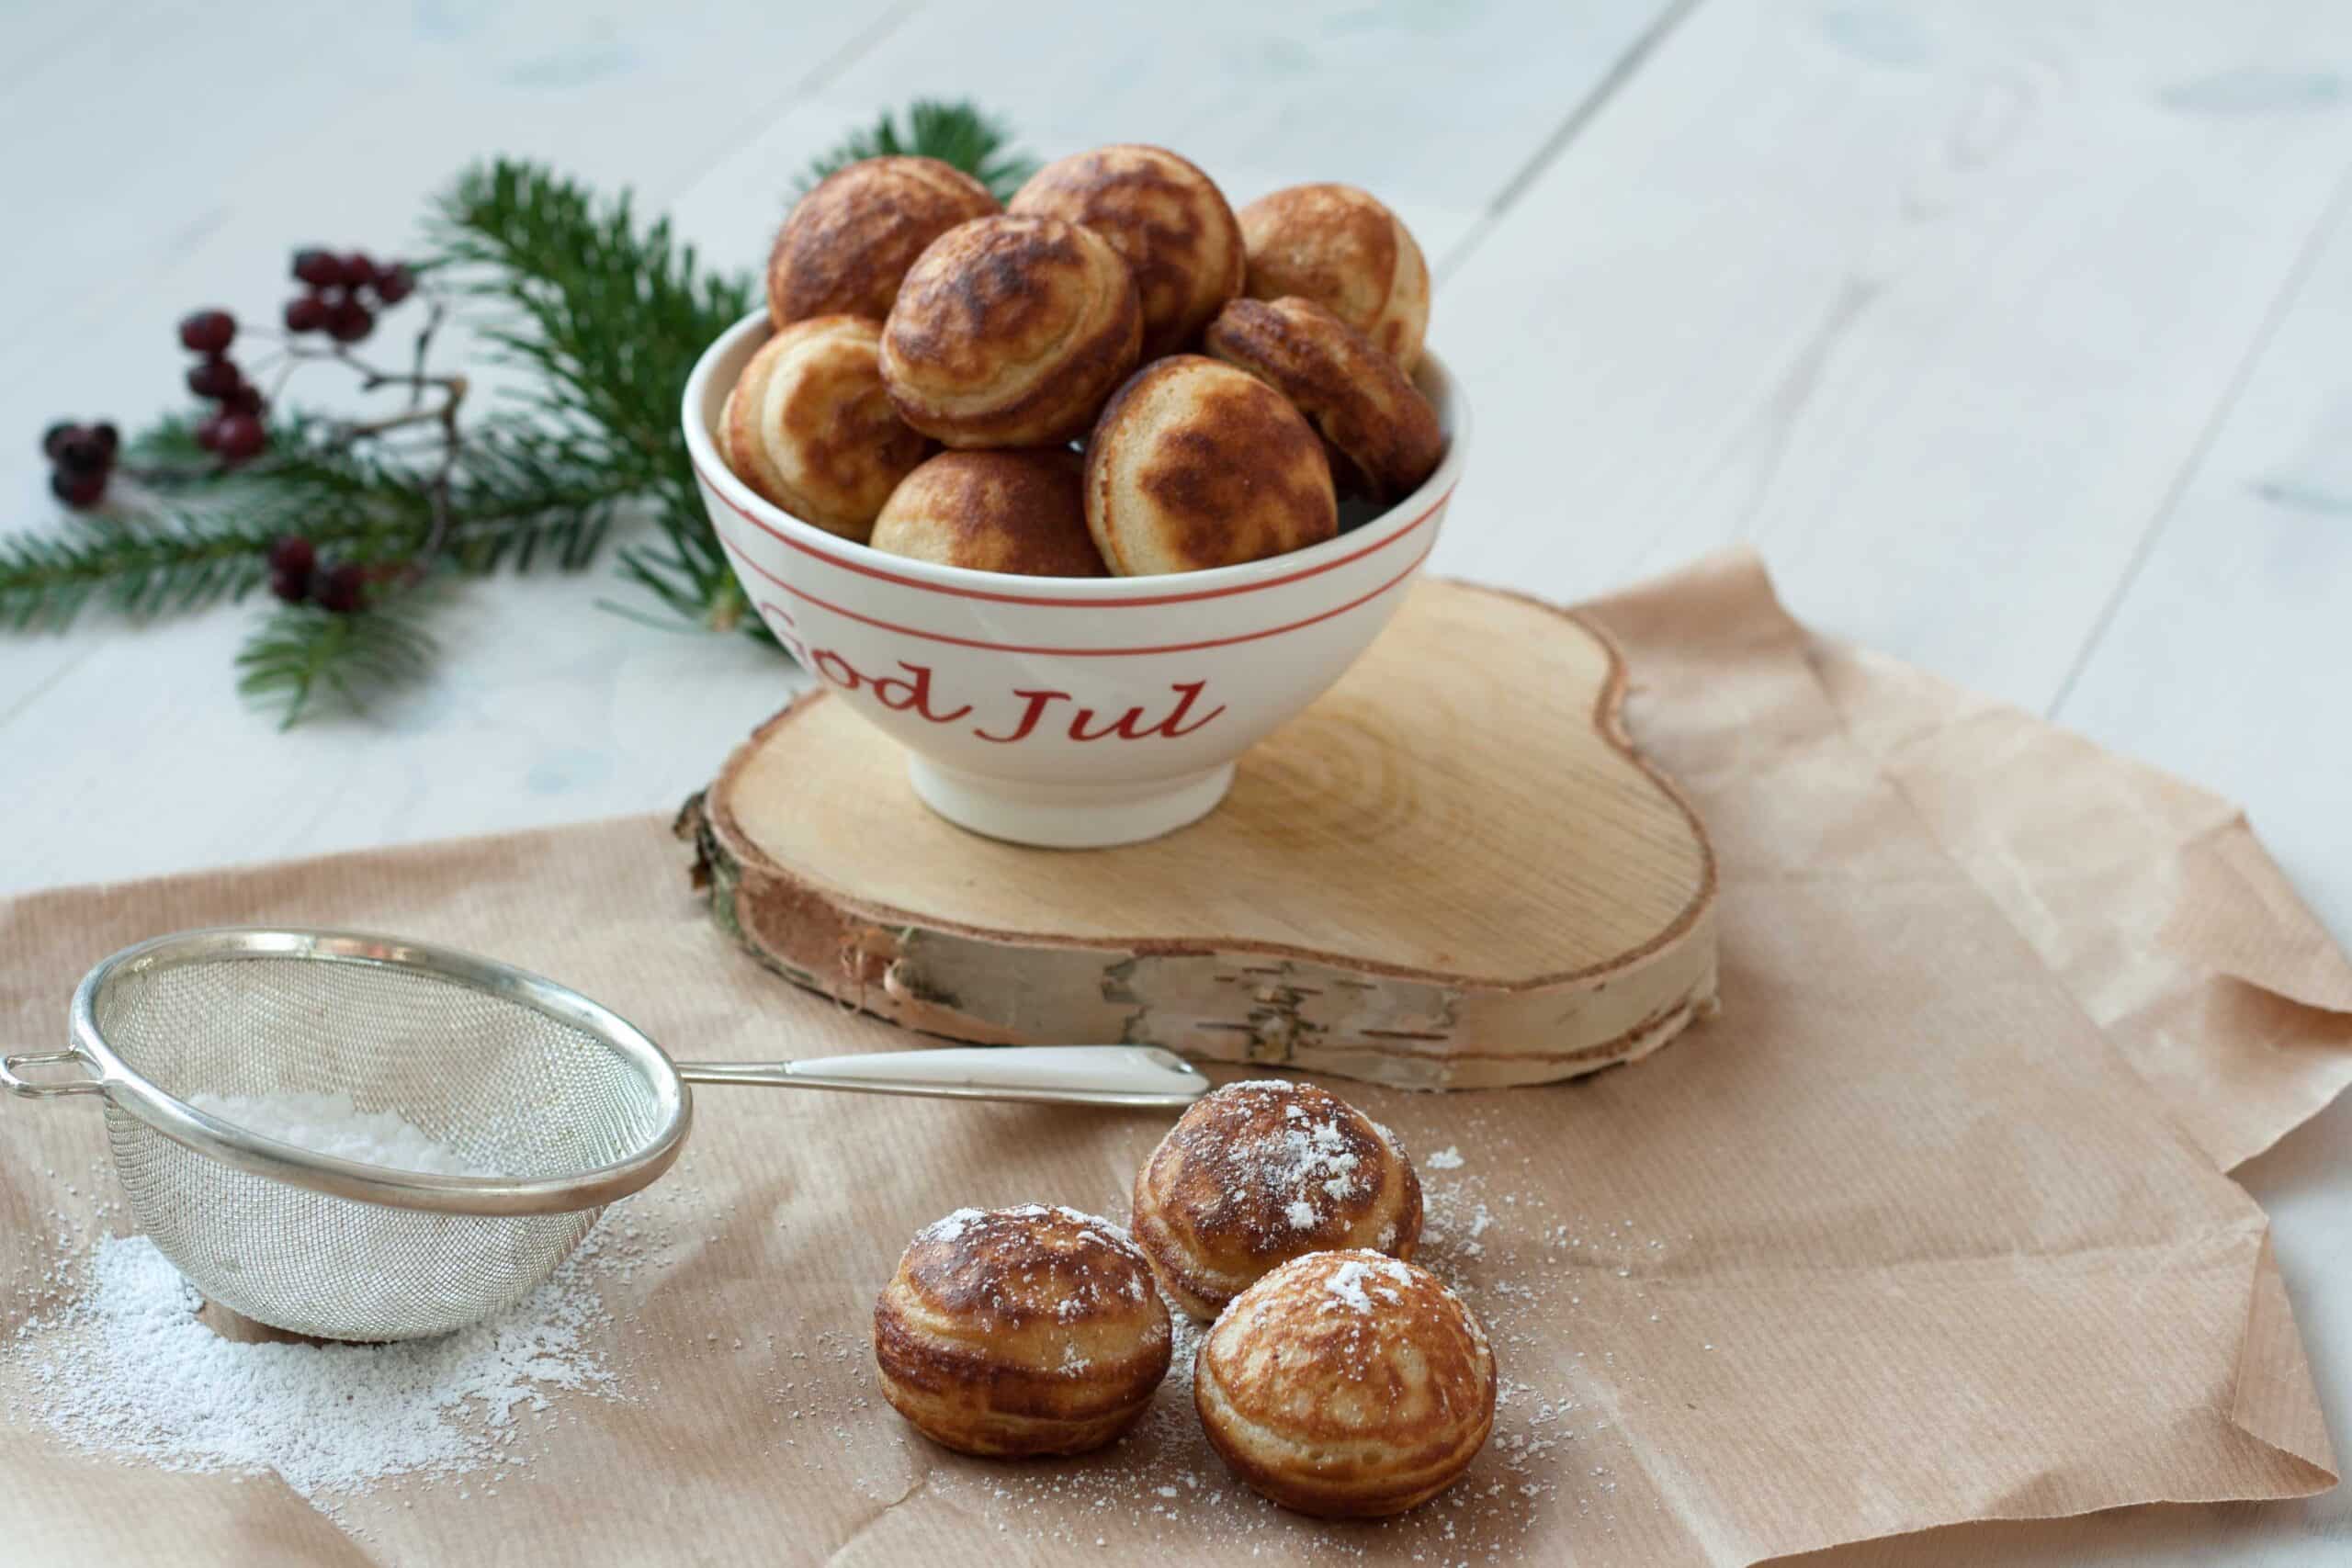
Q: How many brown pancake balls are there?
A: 11